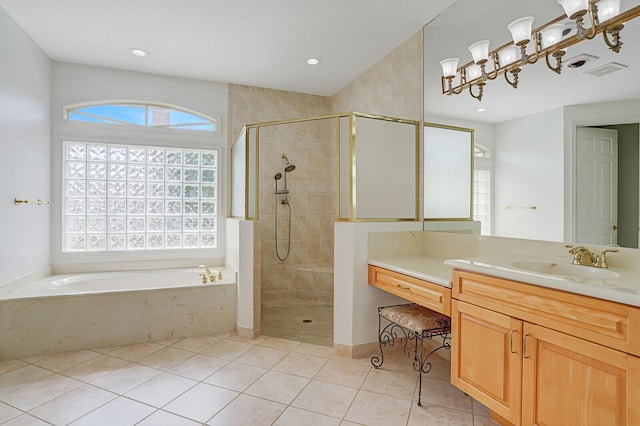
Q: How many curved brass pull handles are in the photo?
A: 3